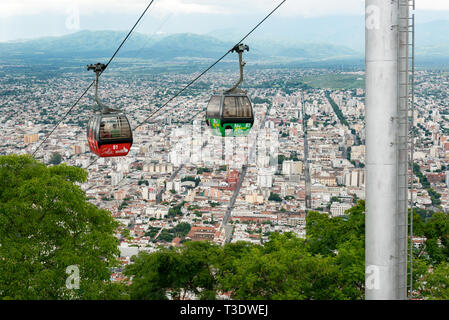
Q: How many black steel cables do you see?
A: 2